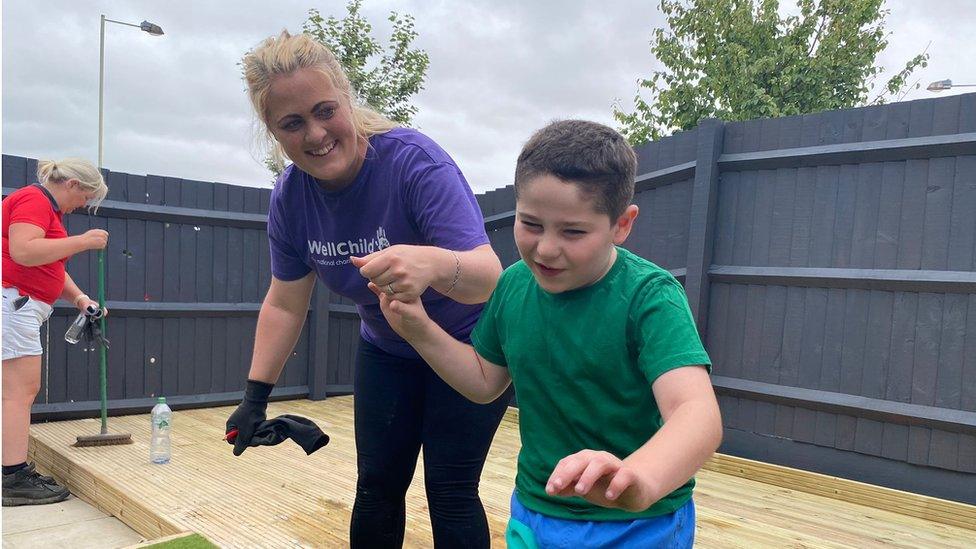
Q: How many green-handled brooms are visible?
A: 1